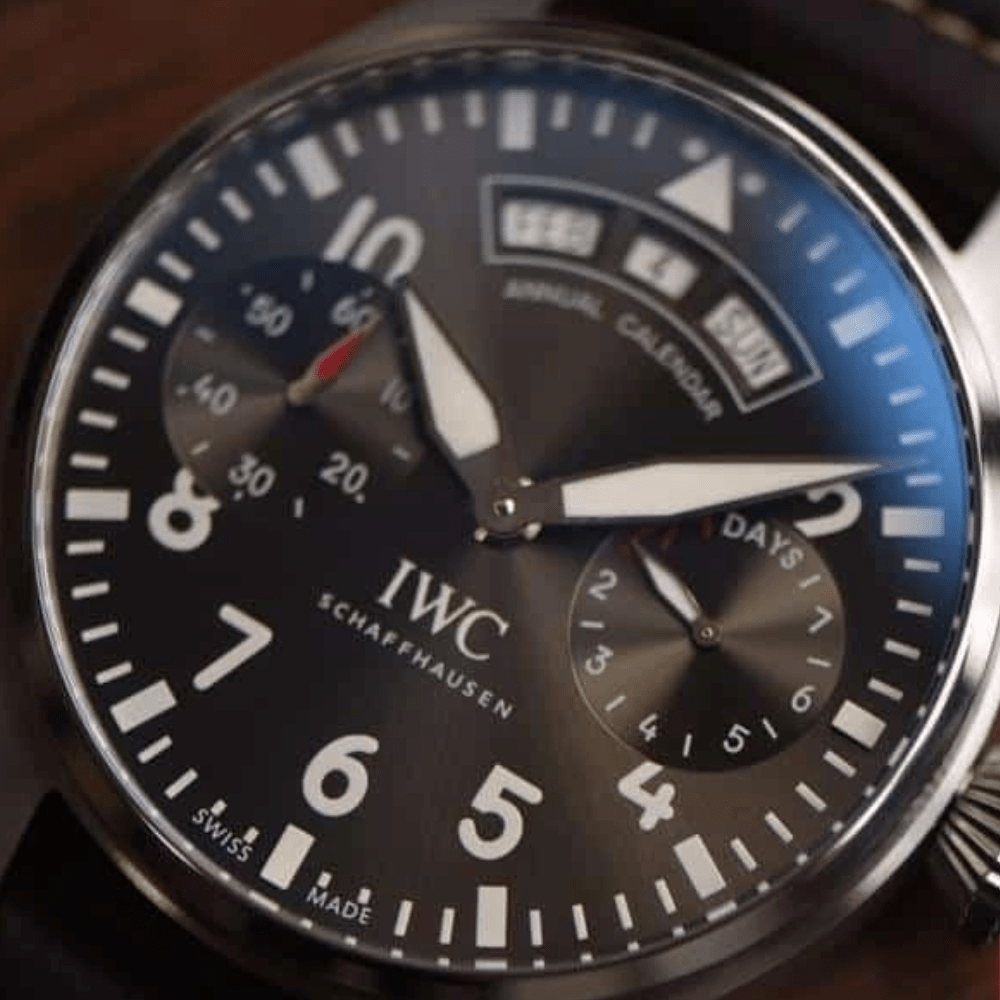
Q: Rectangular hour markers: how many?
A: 11